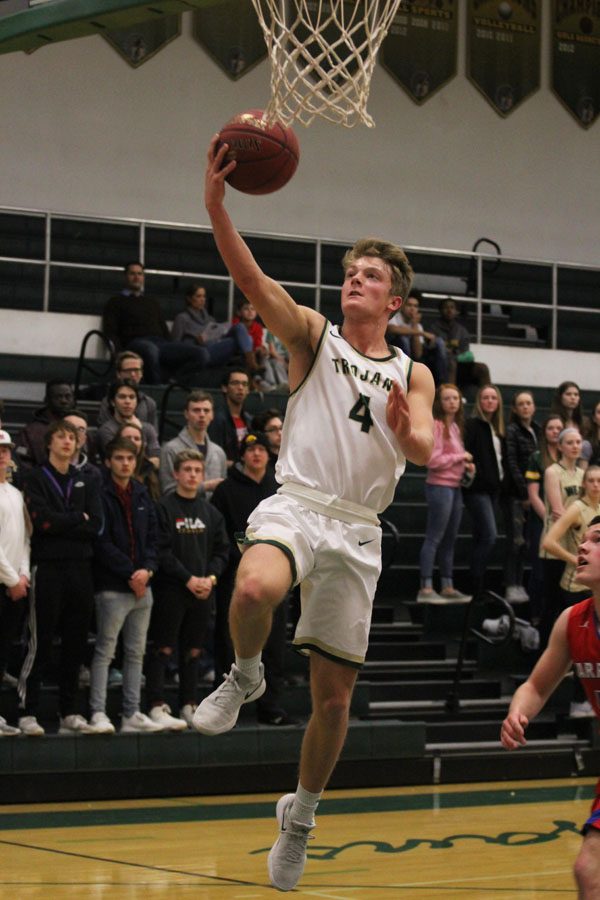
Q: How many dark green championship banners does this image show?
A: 6